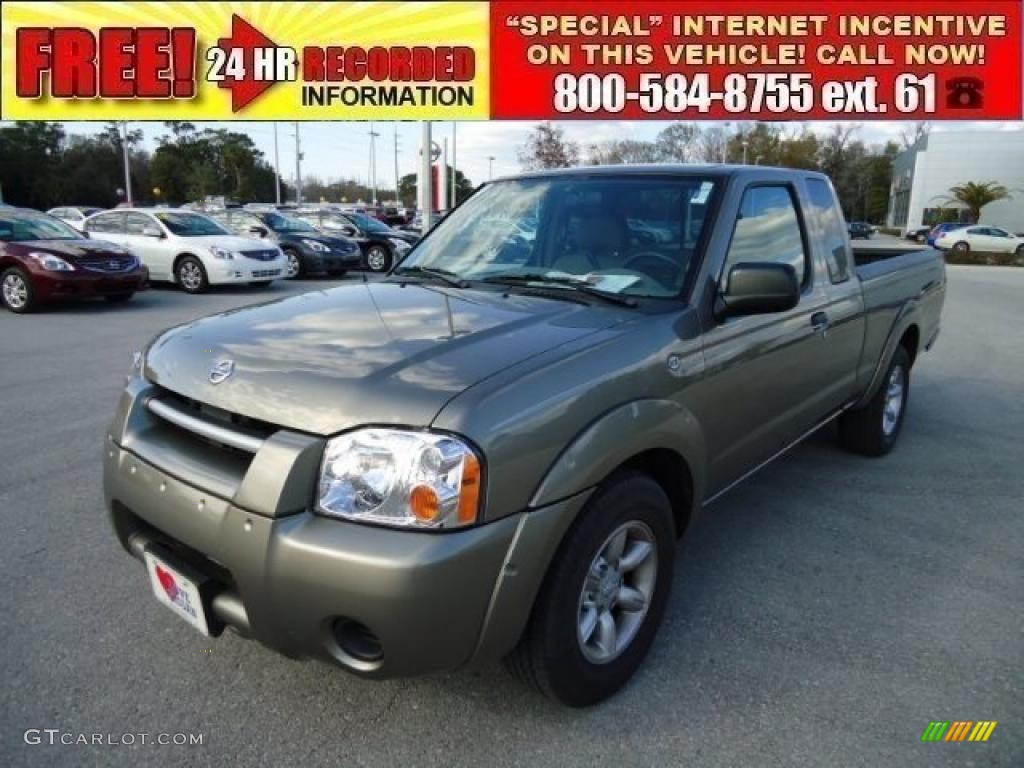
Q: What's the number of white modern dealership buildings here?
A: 1